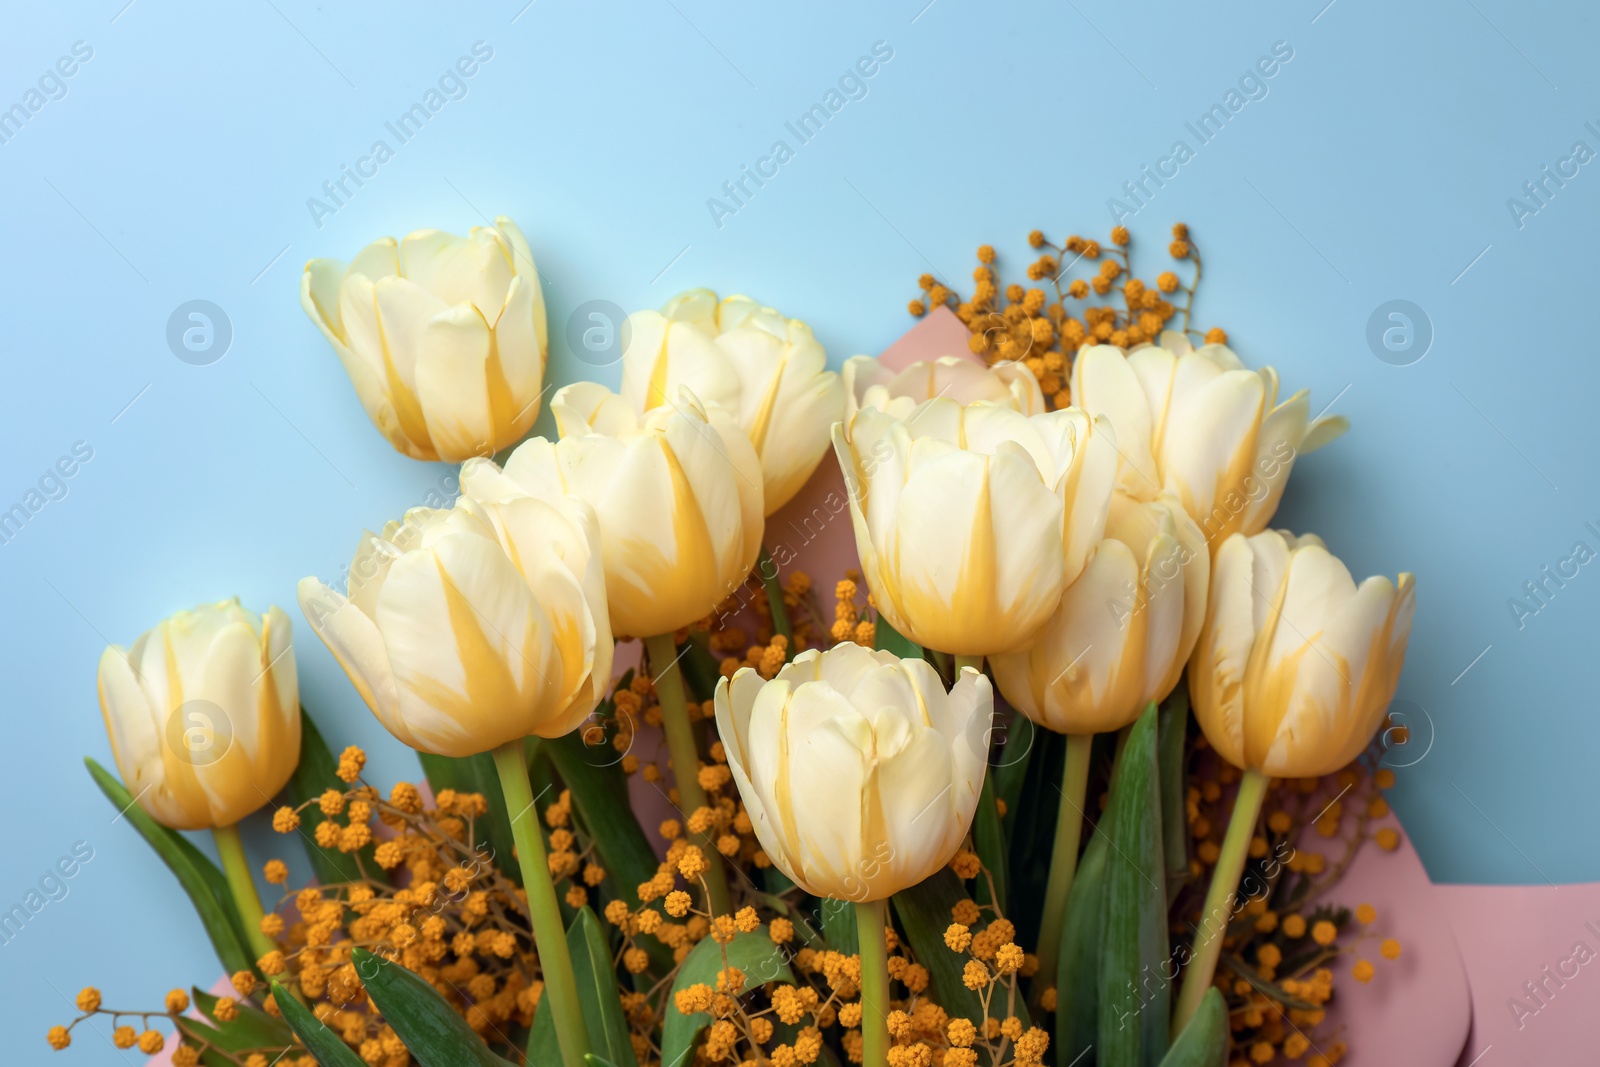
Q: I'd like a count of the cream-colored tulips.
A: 11